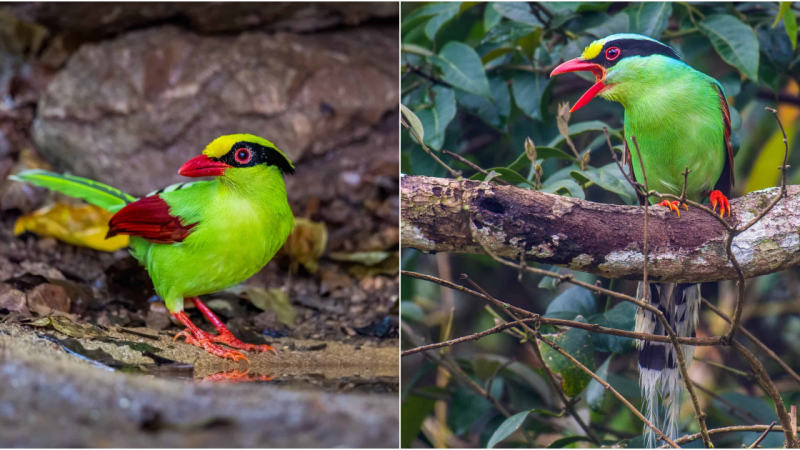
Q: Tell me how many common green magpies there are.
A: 2